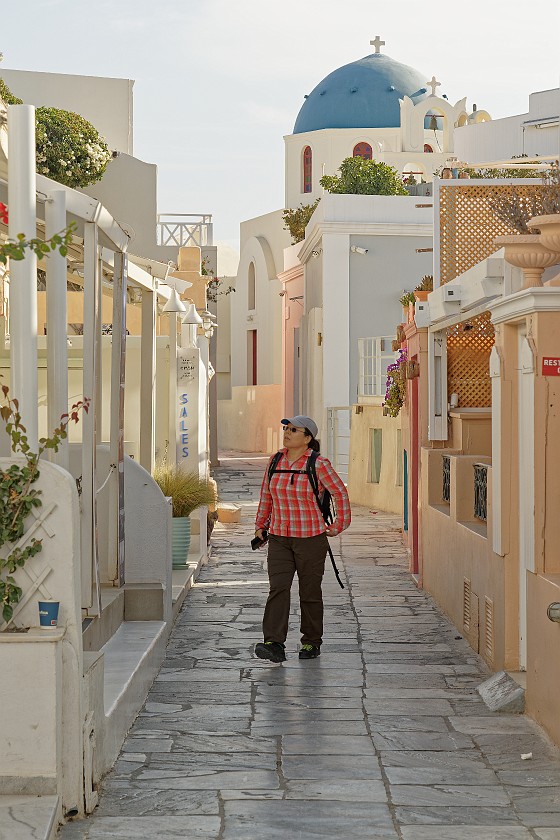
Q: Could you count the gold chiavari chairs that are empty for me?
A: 0